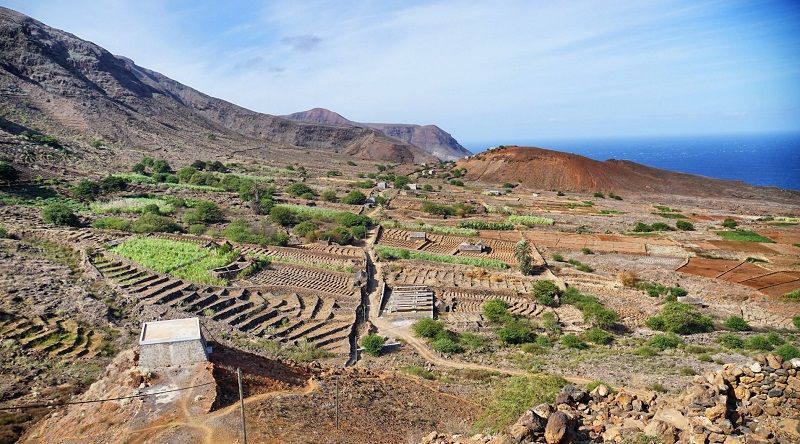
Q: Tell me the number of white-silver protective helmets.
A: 0